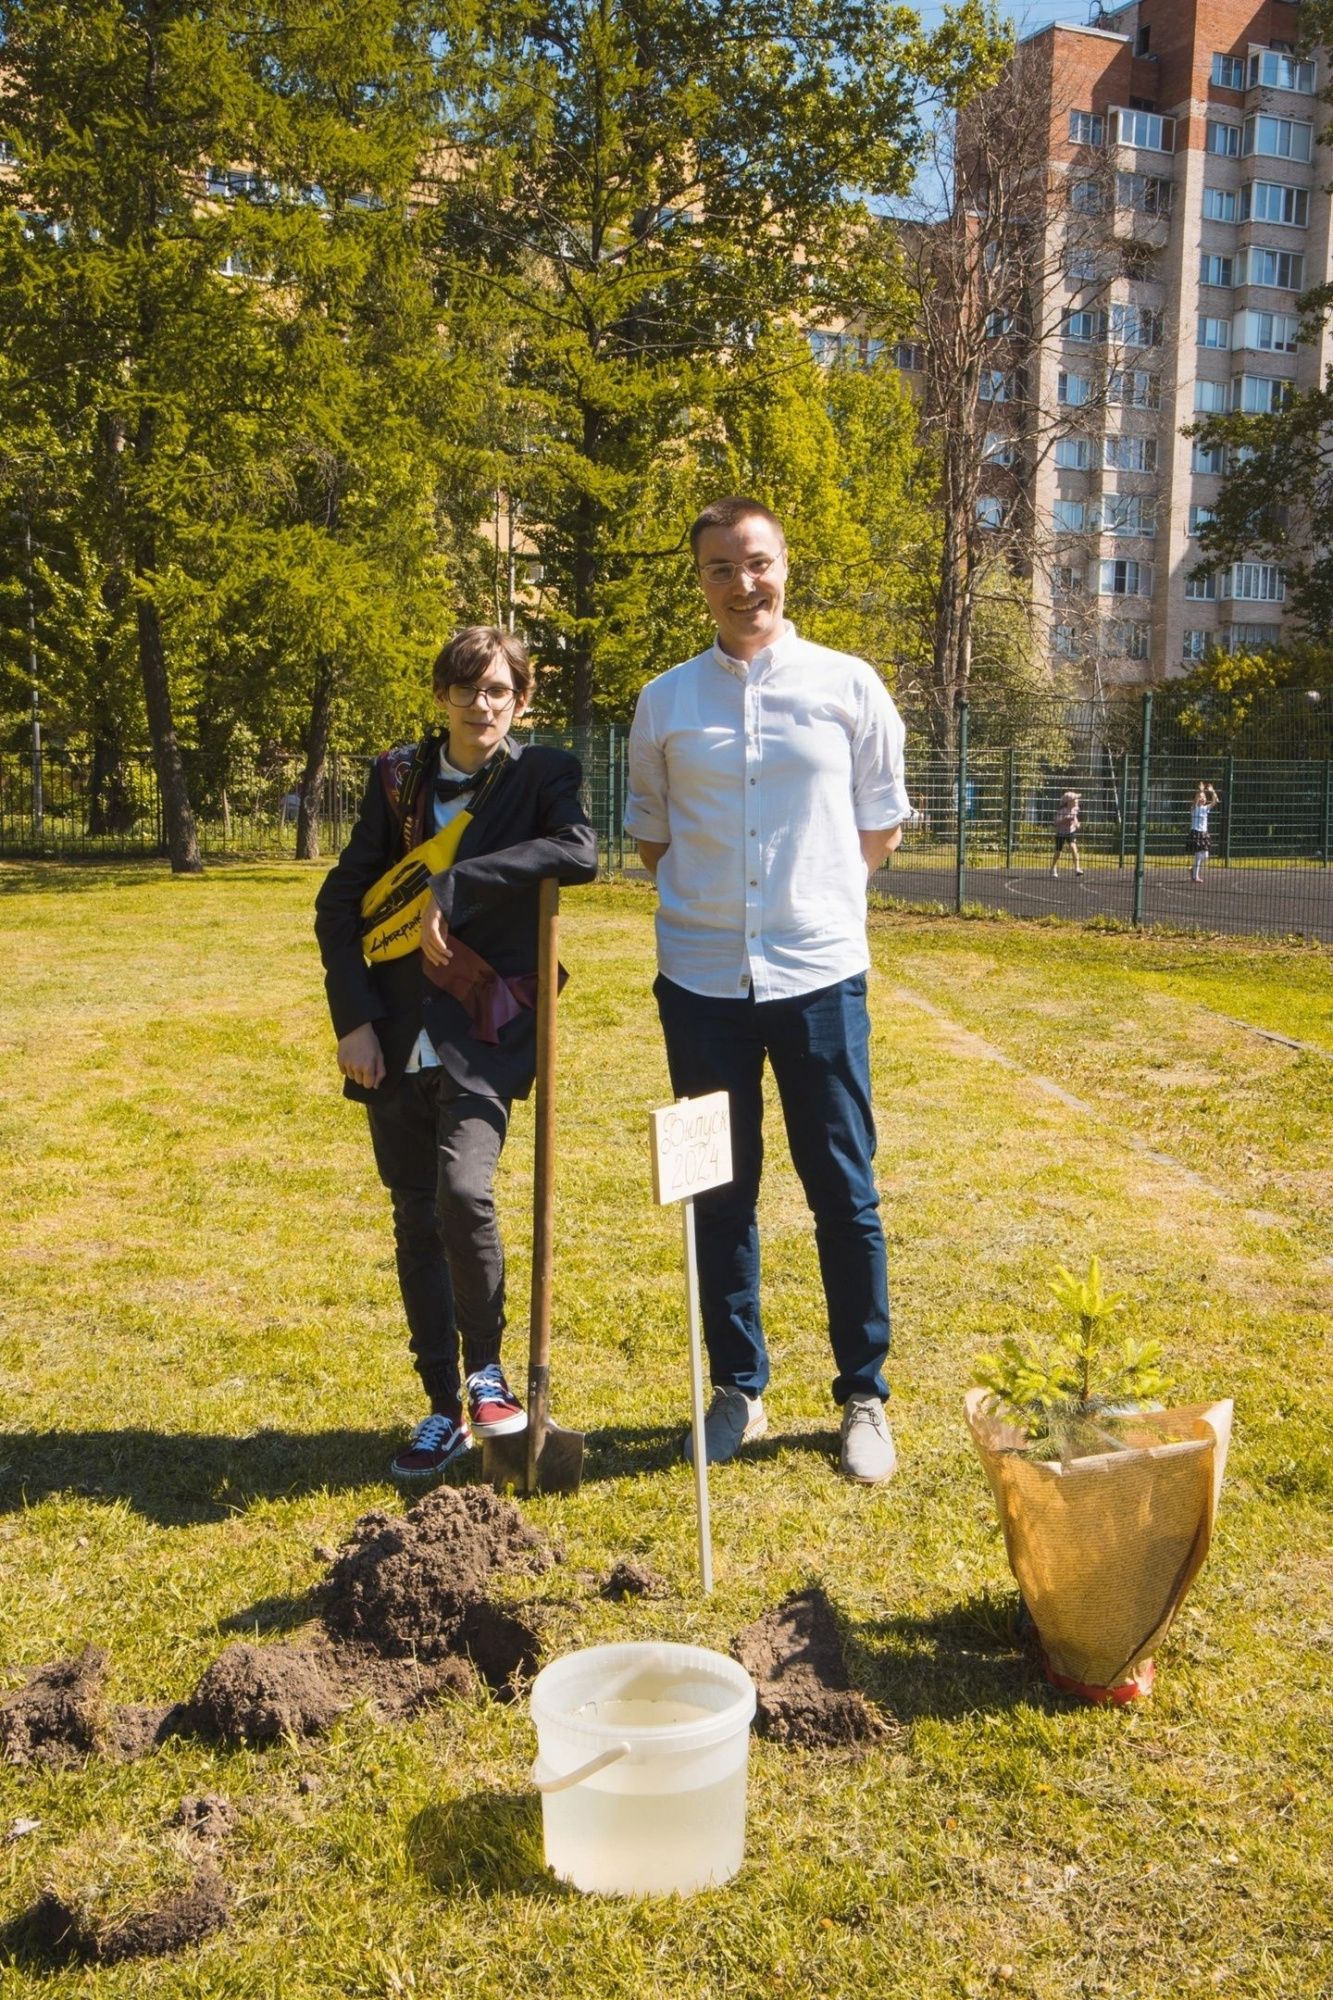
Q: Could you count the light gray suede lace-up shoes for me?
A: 2